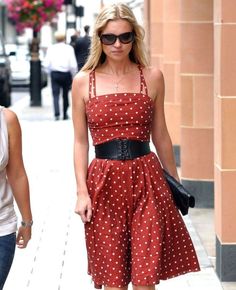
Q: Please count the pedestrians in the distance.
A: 2